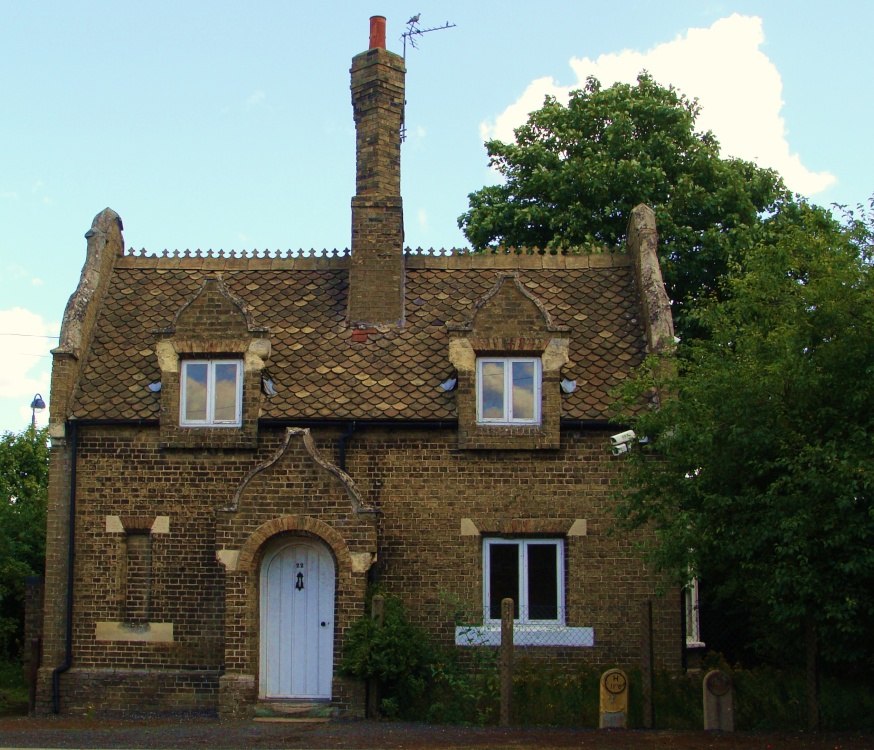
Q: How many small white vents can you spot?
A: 4